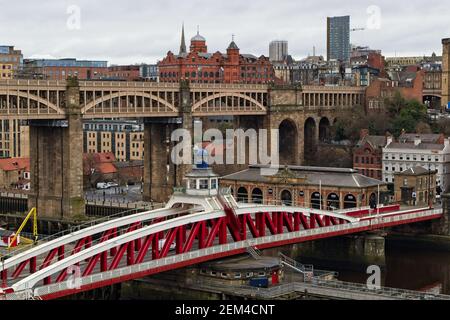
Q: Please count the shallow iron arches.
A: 3